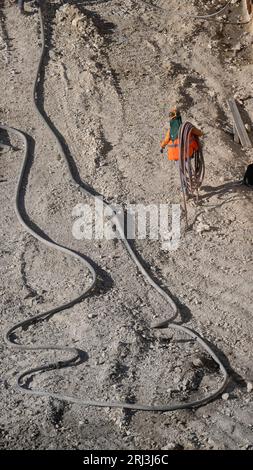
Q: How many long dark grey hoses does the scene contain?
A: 2